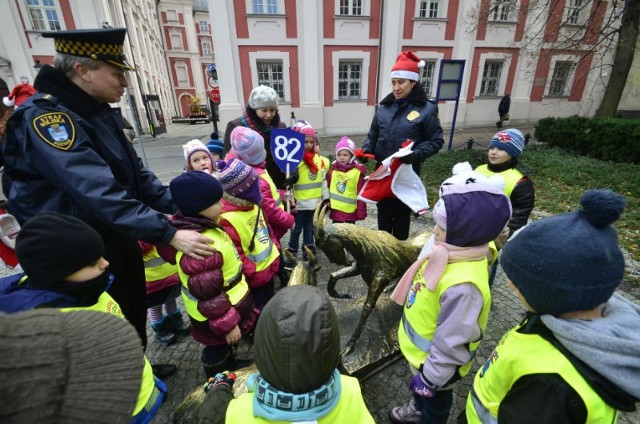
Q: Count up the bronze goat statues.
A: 2